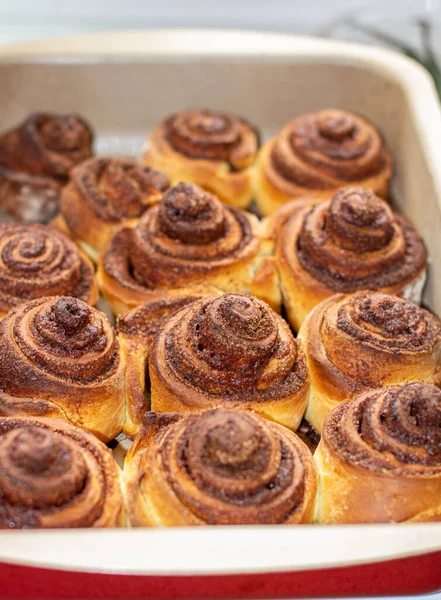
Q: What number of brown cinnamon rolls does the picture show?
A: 13